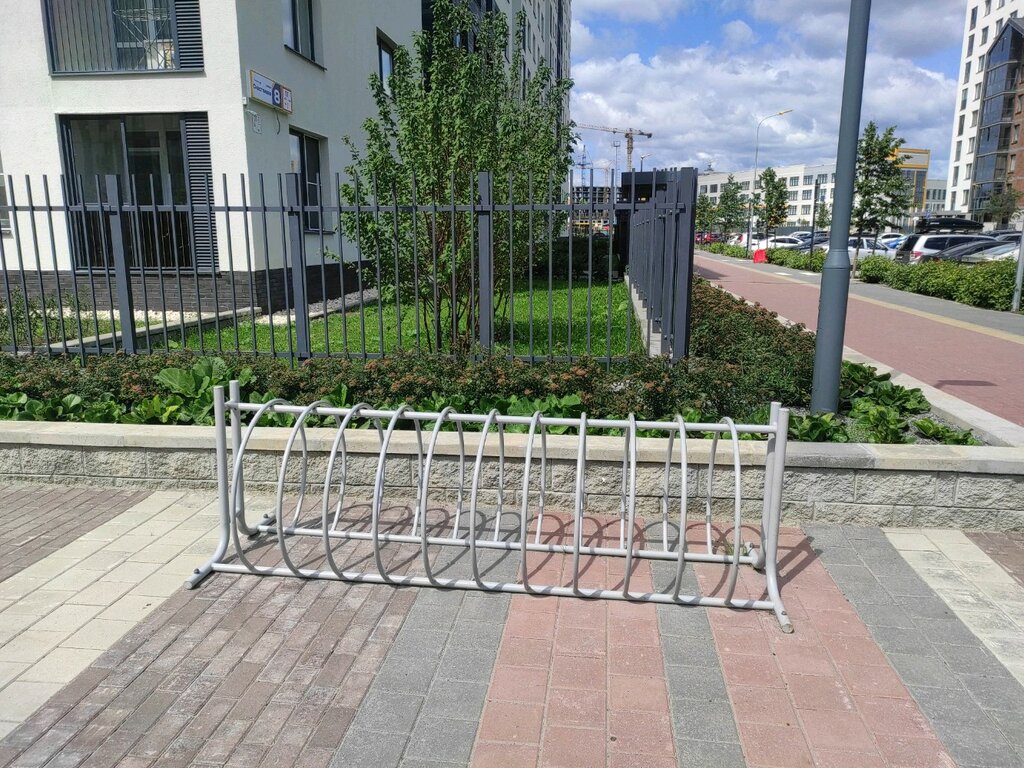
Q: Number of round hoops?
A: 11